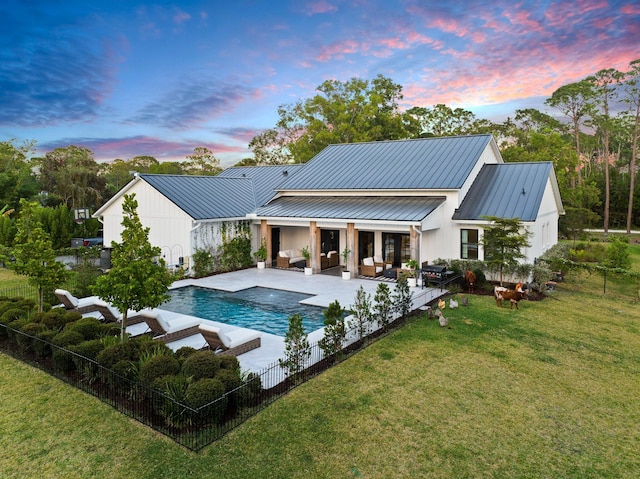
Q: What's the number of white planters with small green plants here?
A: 4